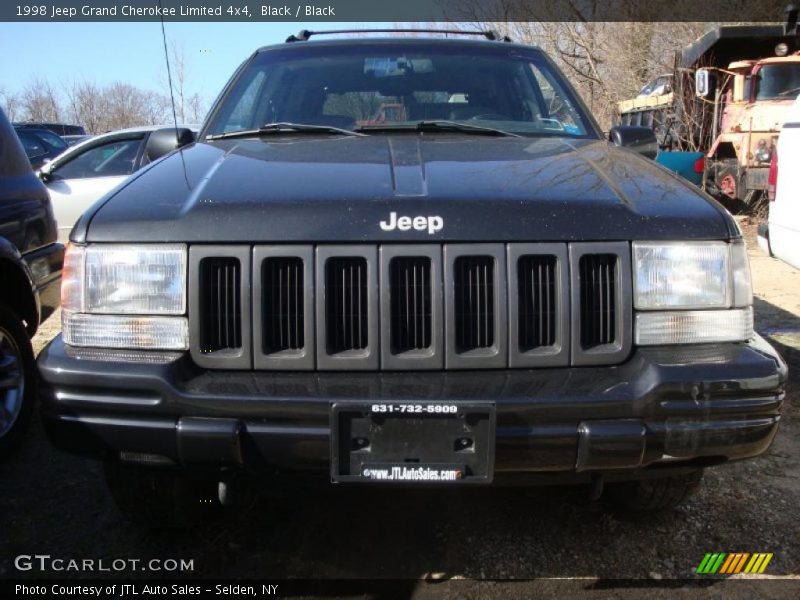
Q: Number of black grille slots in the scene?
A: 7